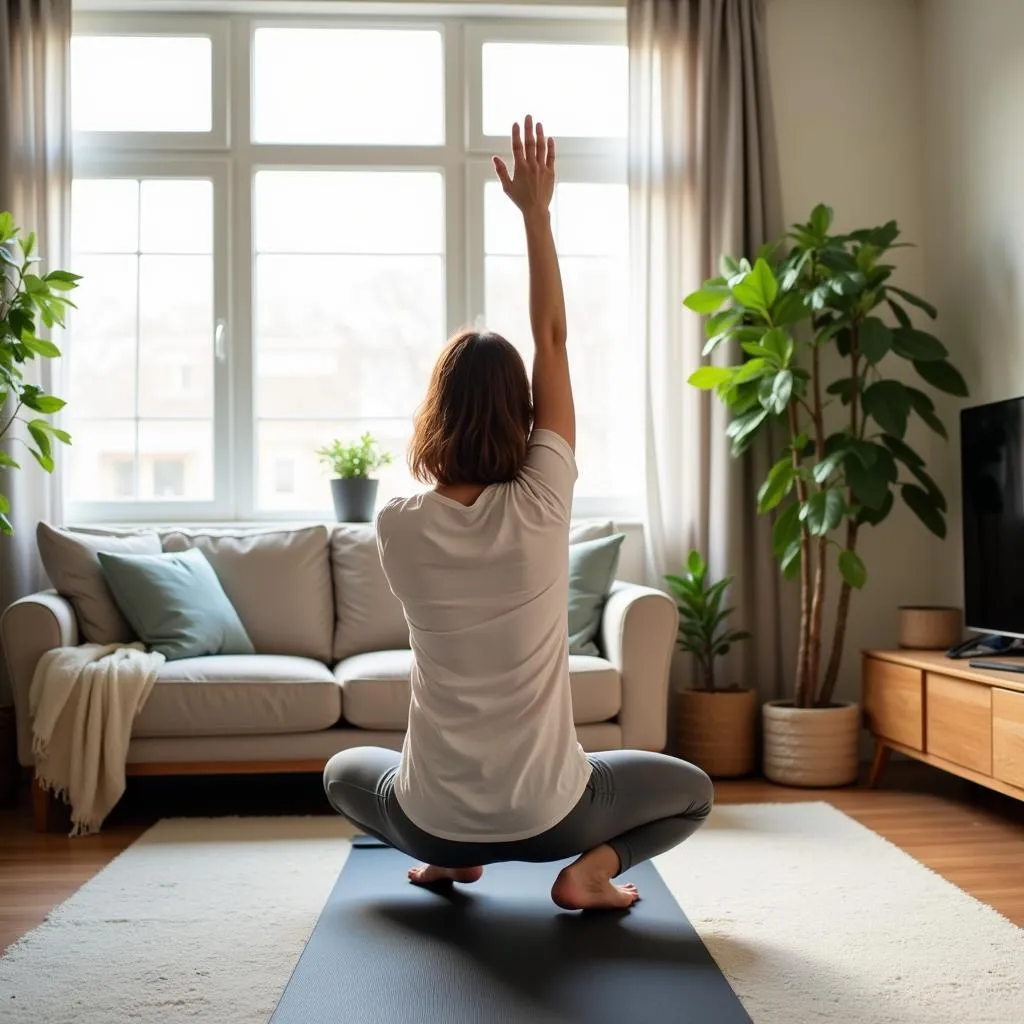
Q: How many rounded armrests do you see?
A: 2